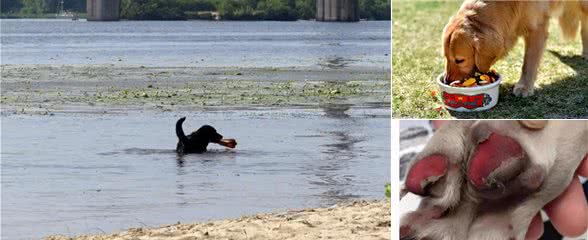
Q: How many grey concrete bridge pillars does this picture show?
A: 2